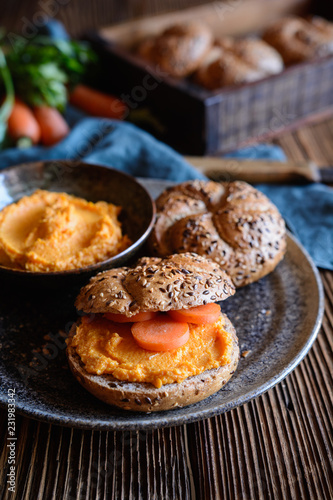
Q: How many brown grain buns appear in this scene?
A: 5